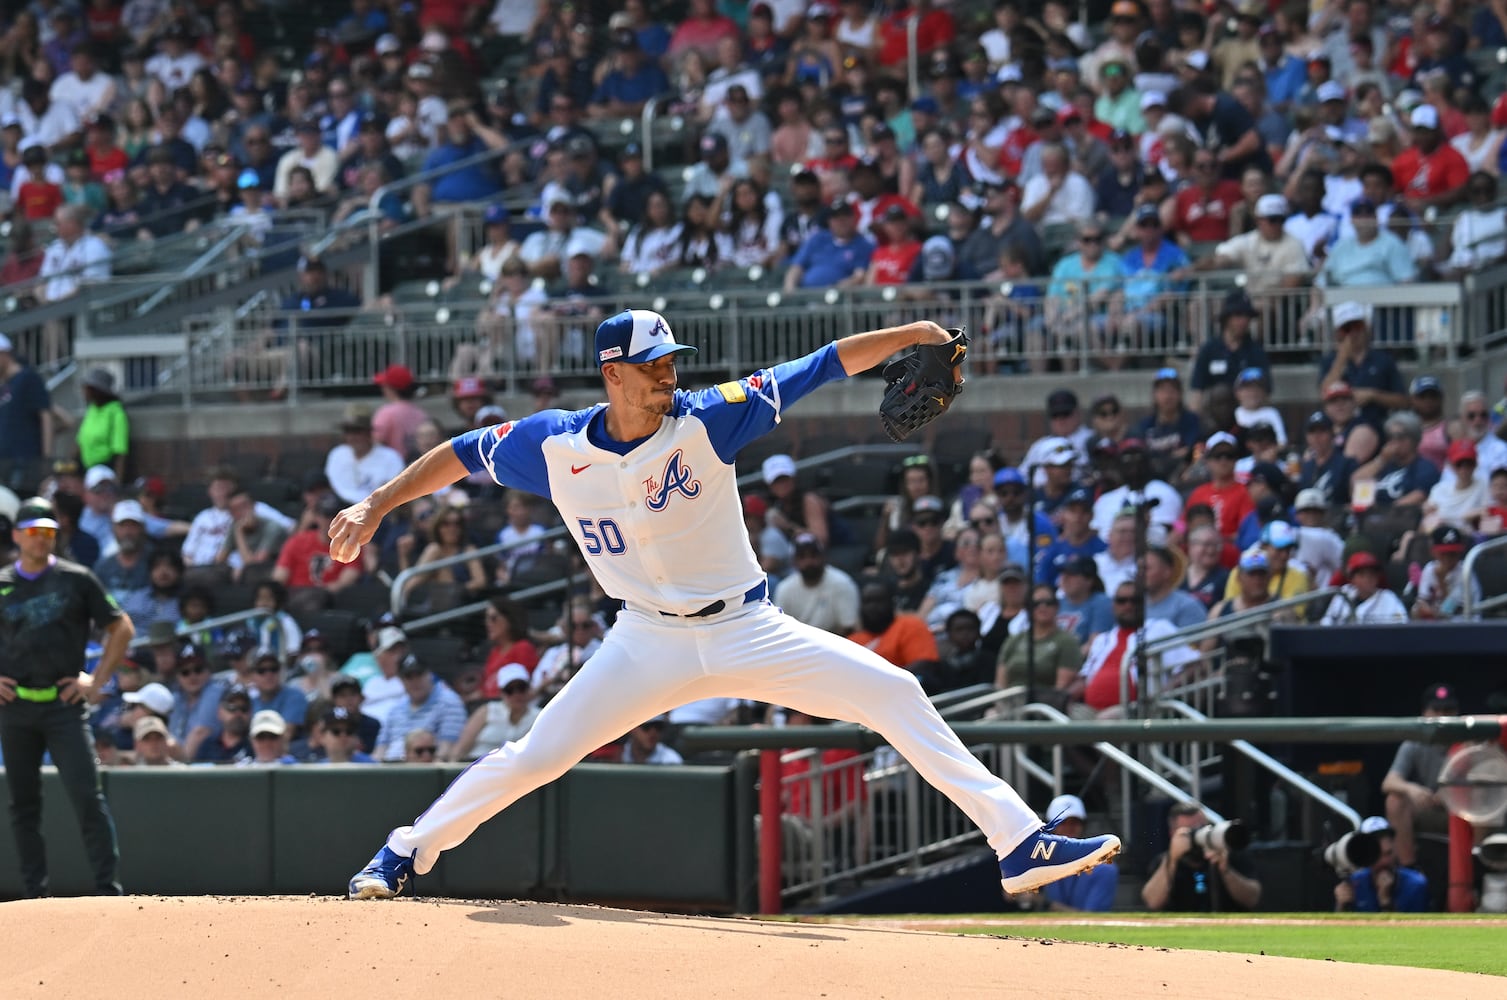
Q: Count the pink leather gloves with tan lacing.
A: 0